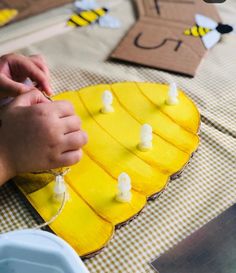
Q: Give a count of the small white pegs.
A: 5